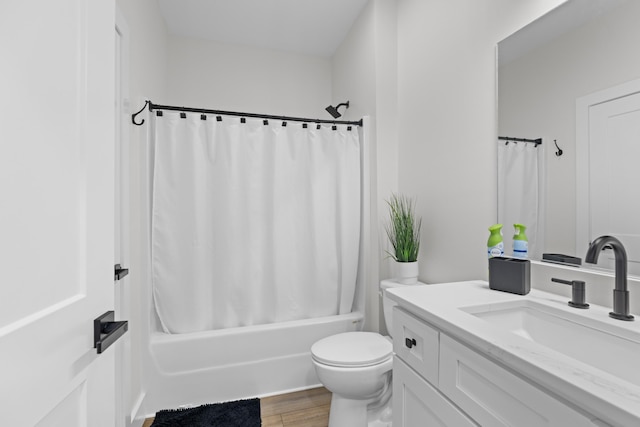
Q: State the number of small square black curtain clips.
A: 11